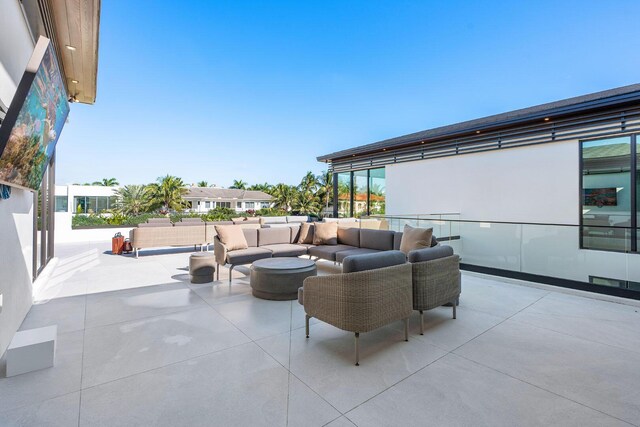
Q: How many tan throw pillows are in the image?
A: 4